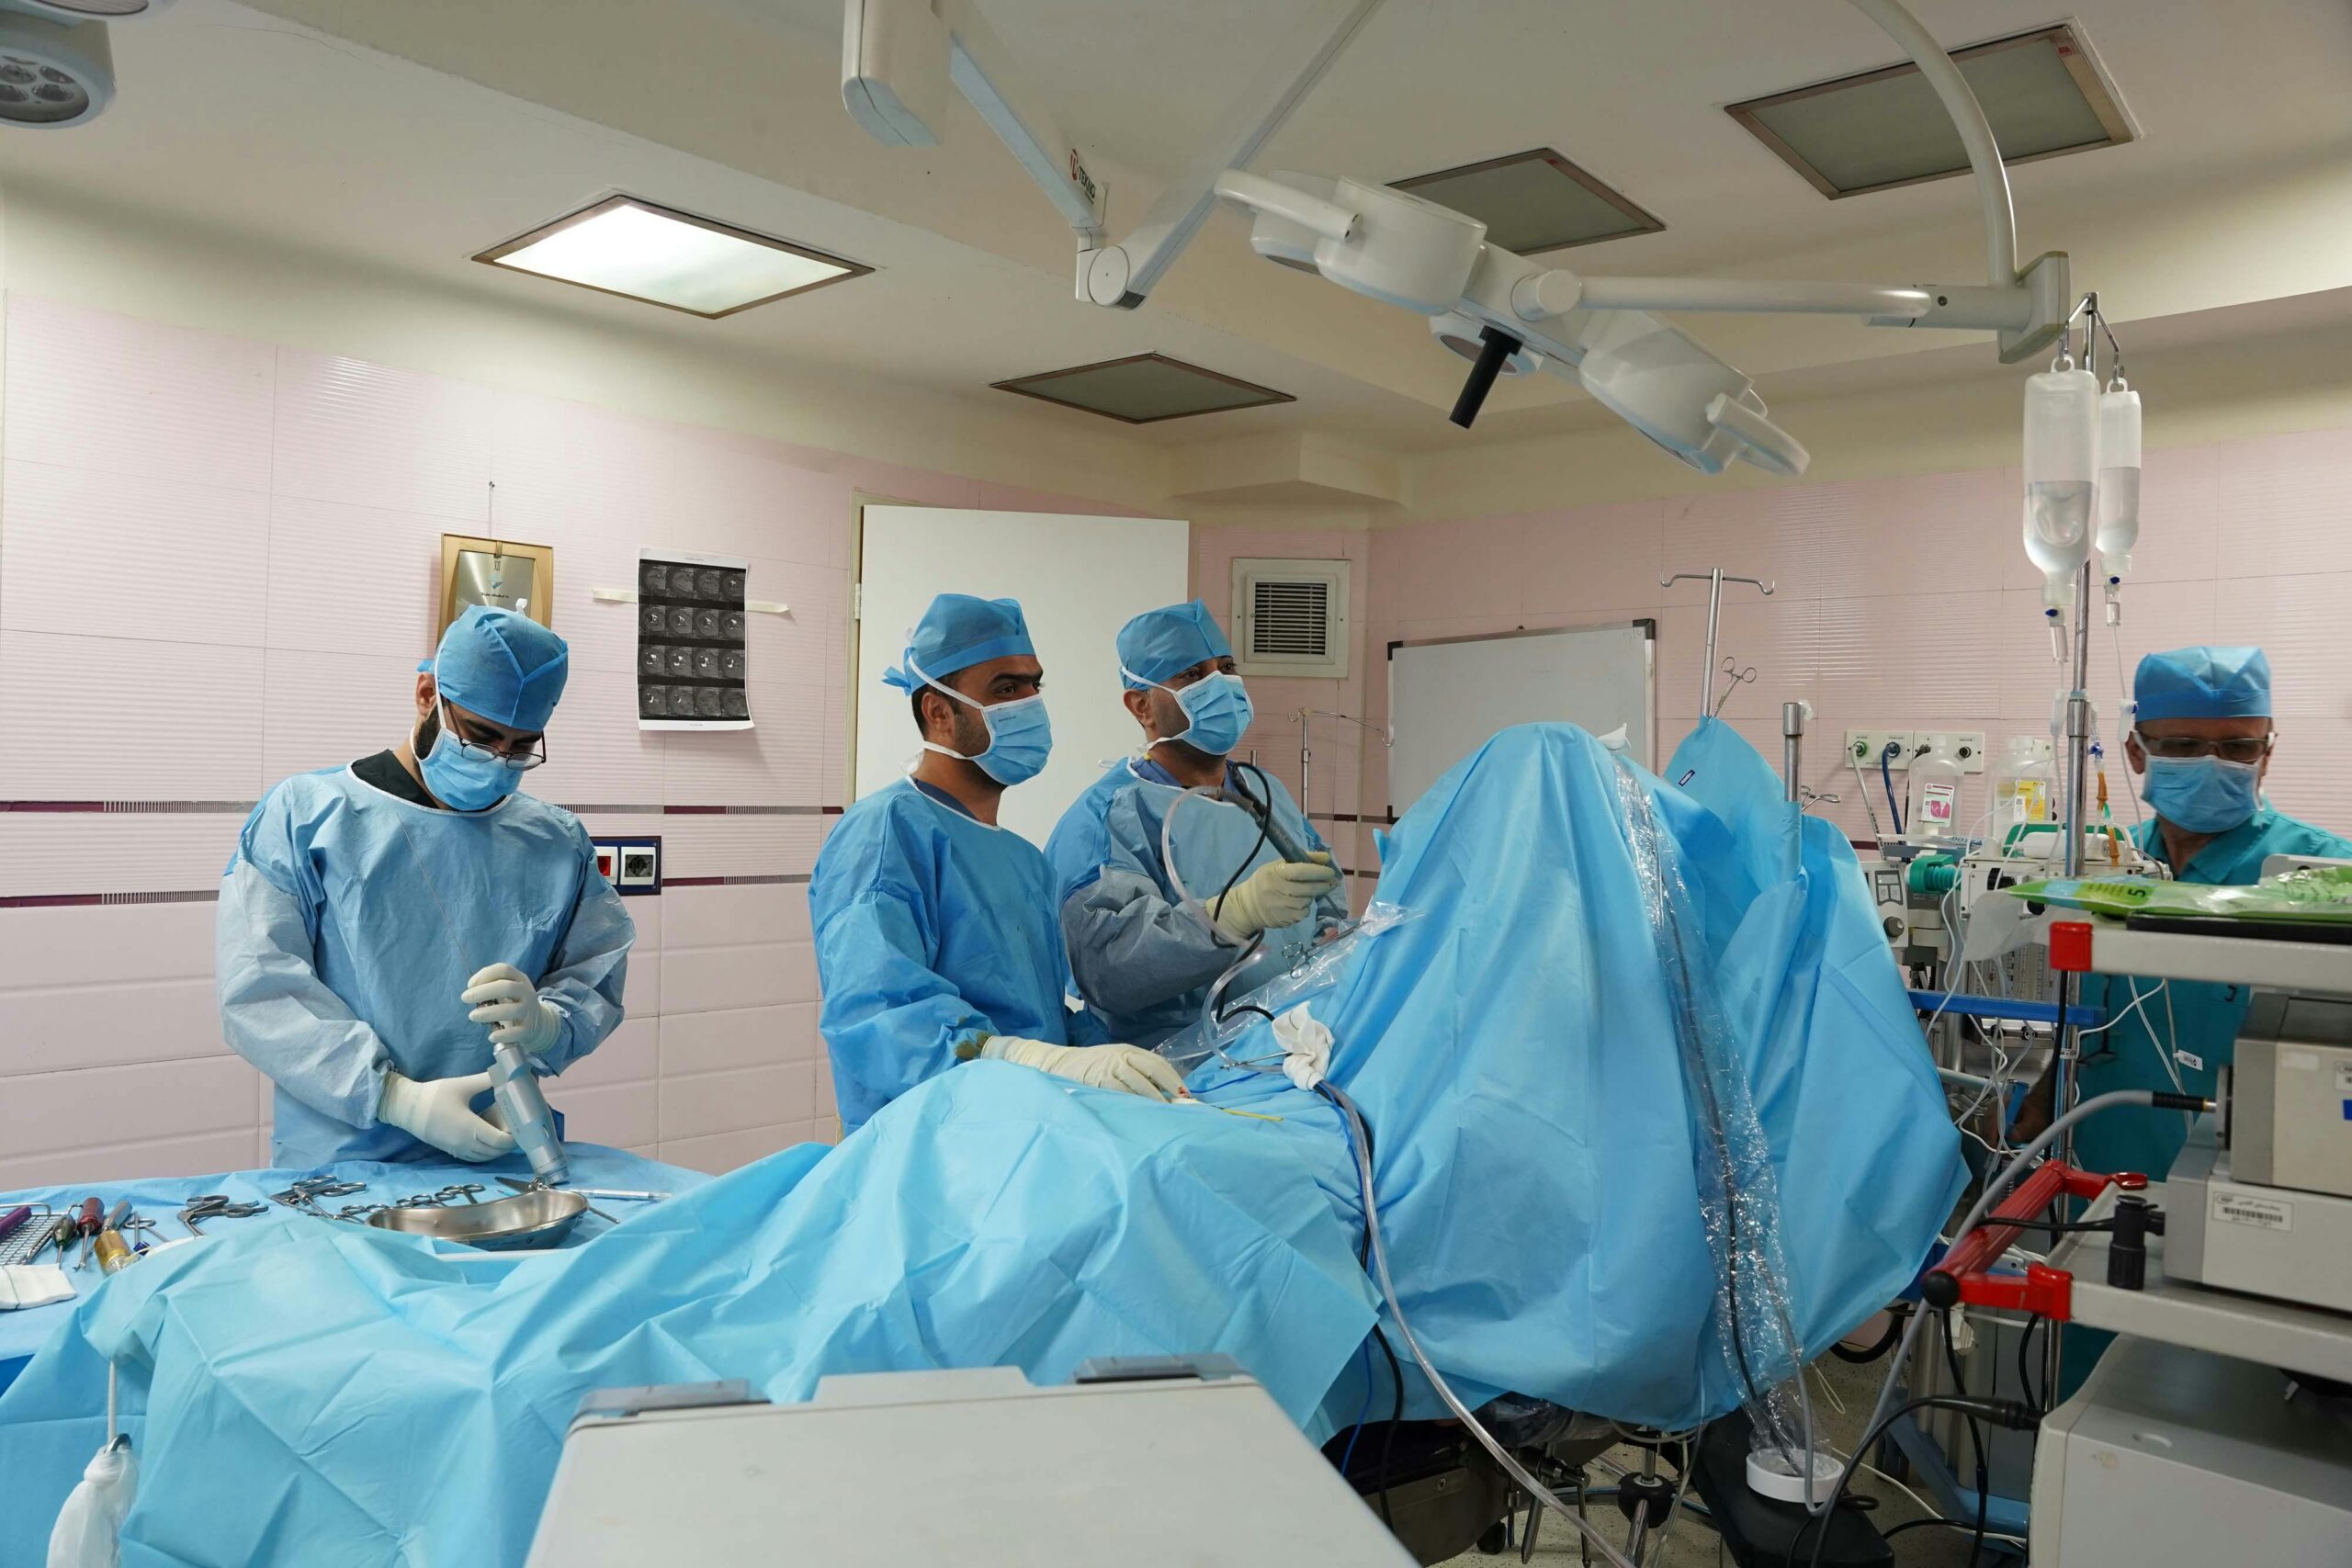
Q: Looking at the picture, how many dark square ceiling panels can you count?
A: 3